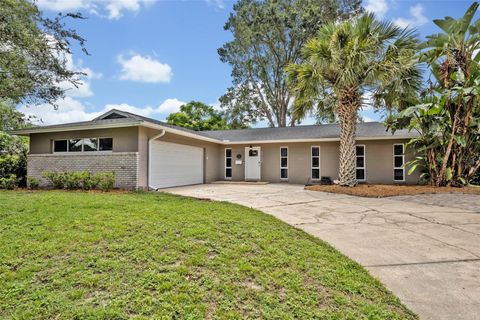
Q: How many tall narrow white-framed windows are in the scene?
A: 5